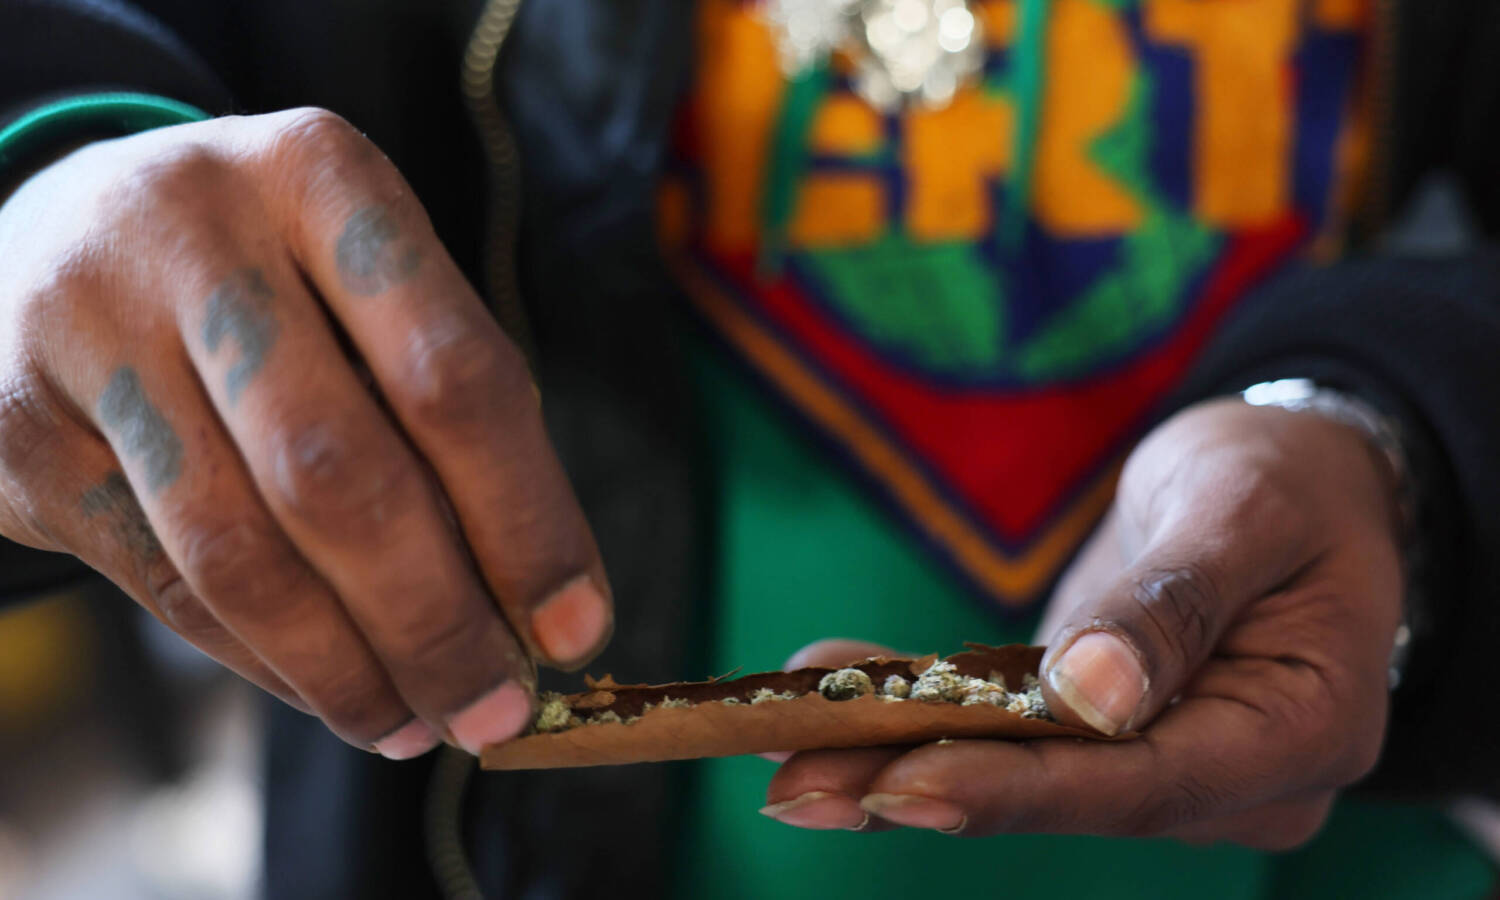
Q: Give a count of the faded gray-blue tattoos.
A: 4